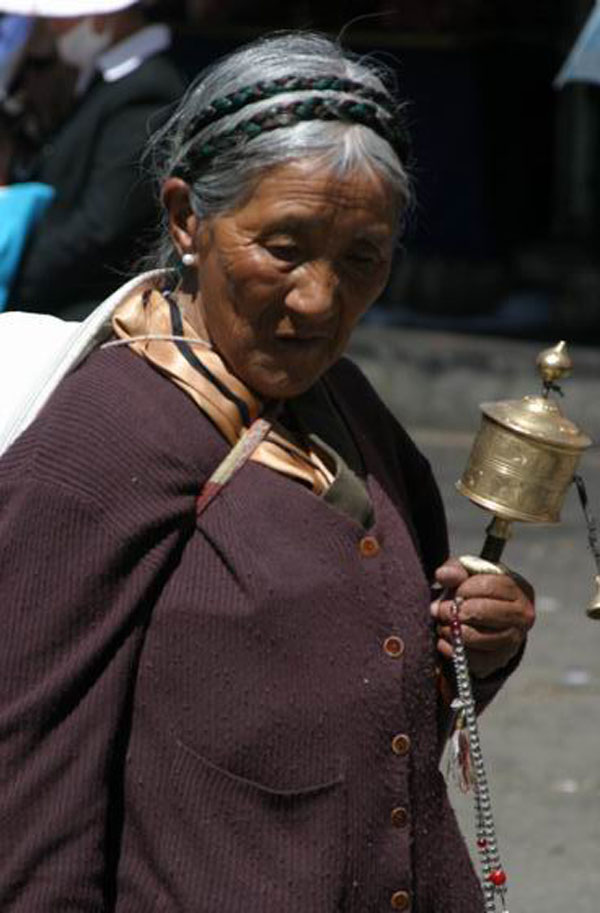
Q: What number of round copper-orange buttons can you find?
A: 5